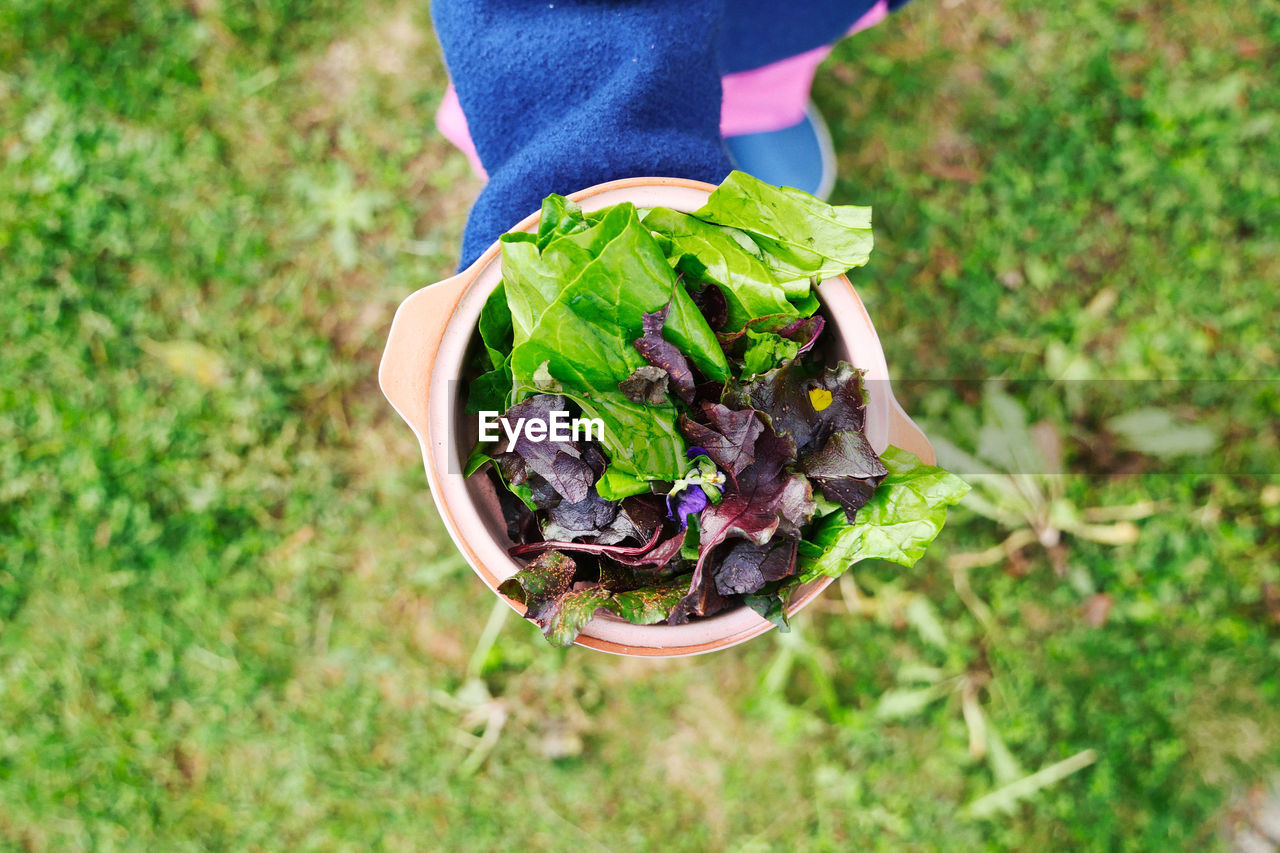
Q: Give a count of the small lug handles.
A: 2